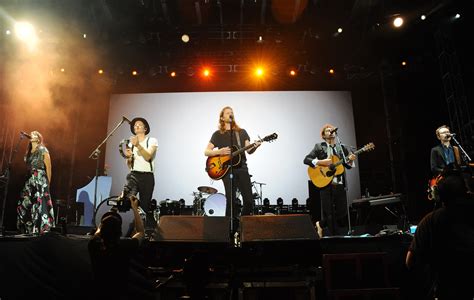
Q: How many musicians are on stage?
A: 5